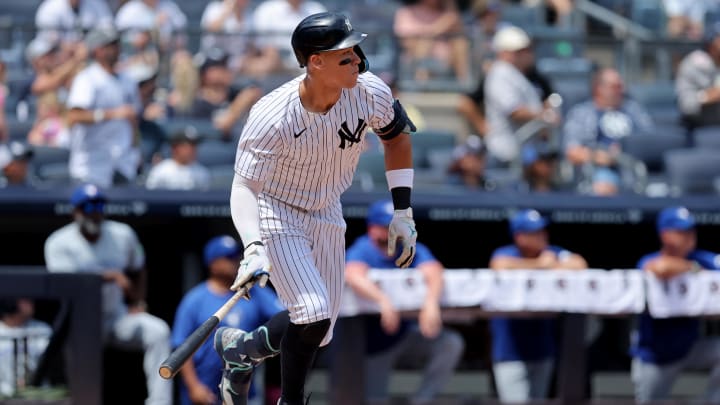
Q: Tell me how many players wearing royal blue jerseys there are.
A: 4